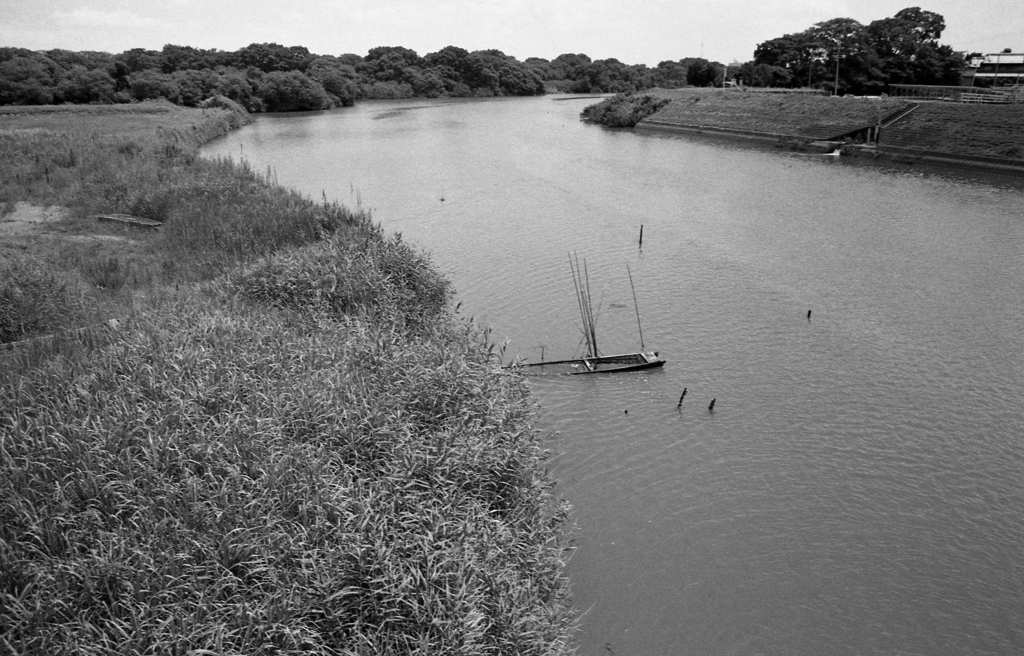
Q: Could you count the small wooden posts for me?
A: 4